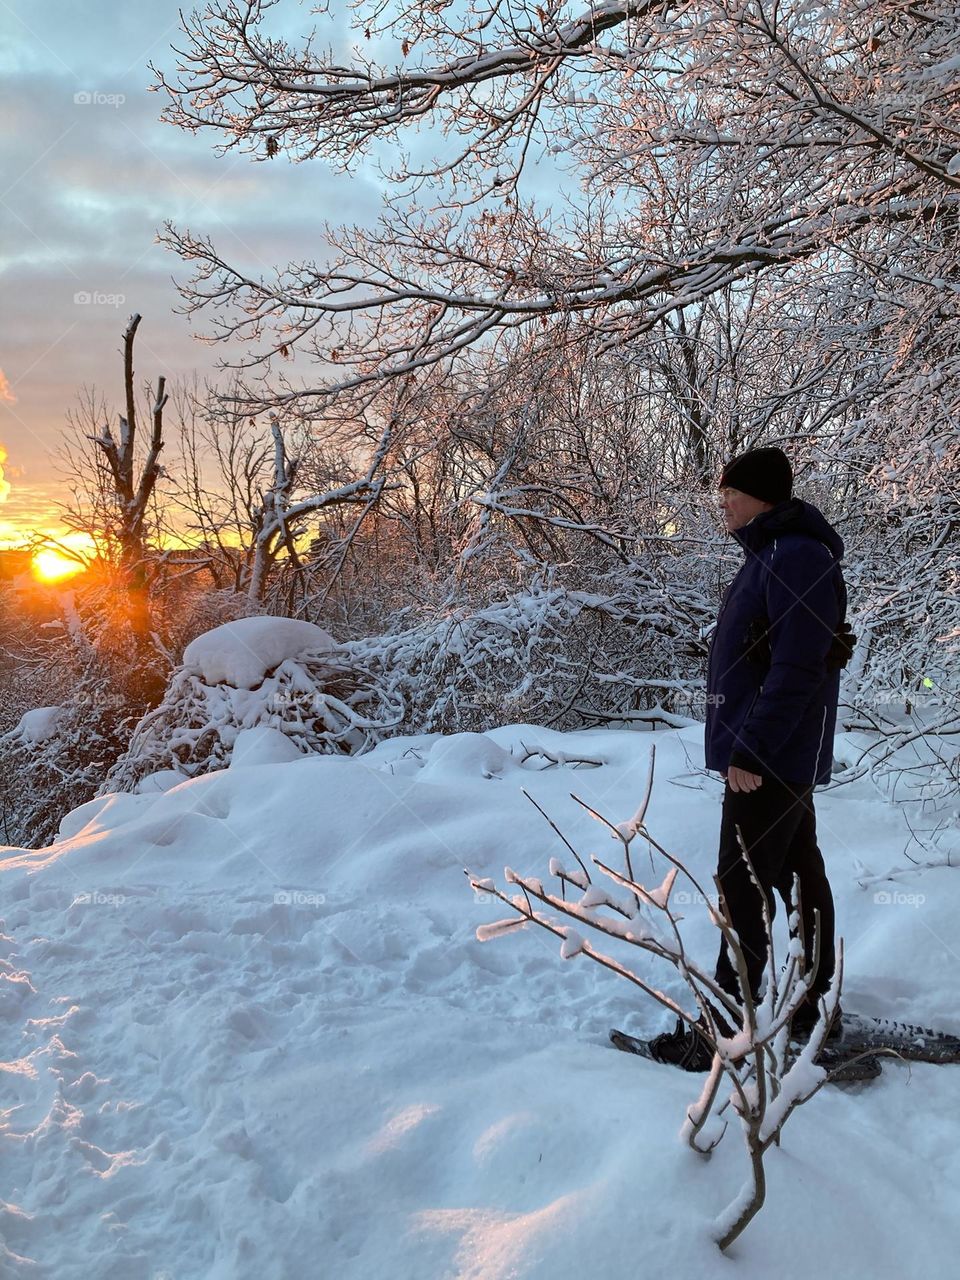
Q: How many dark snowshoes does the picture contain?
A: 2